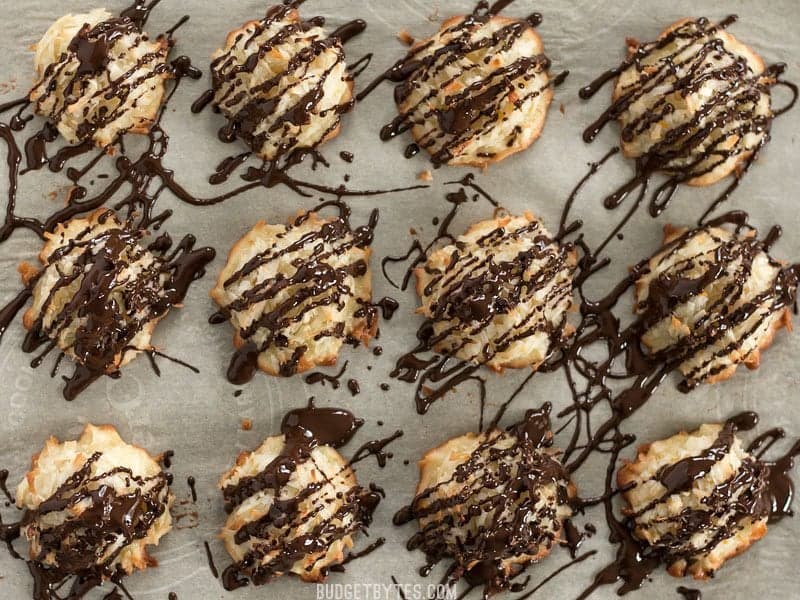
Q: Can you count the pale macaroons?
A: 12